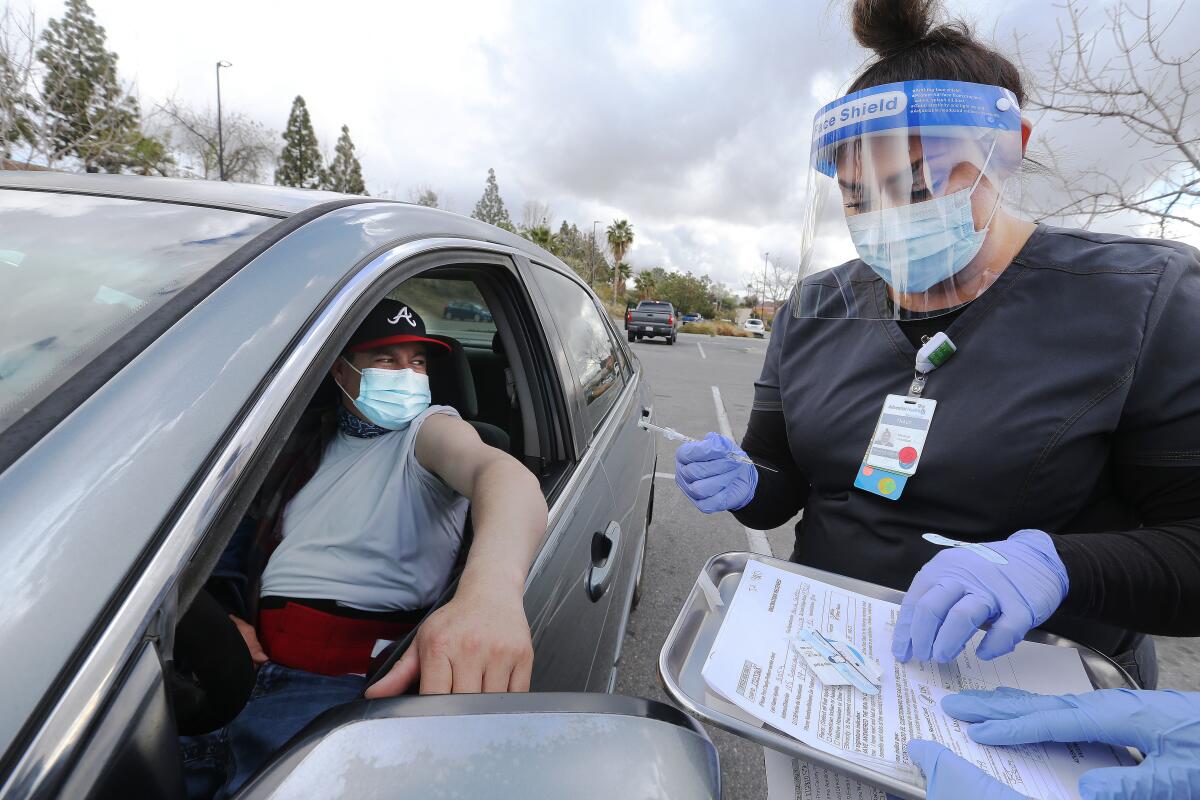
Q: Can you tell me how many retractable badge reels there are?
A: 1